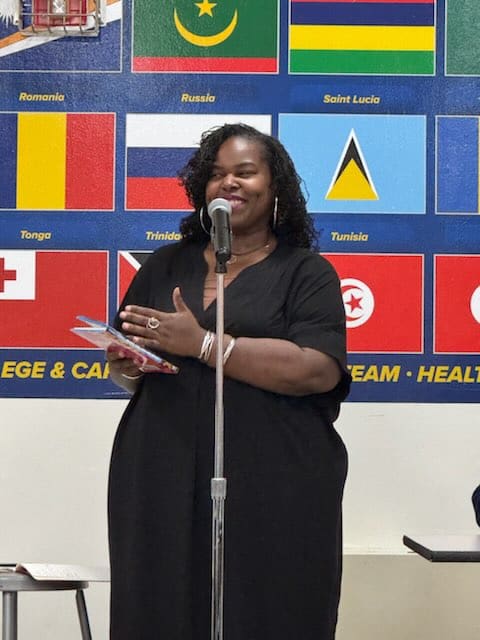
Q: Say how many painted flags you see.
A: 12